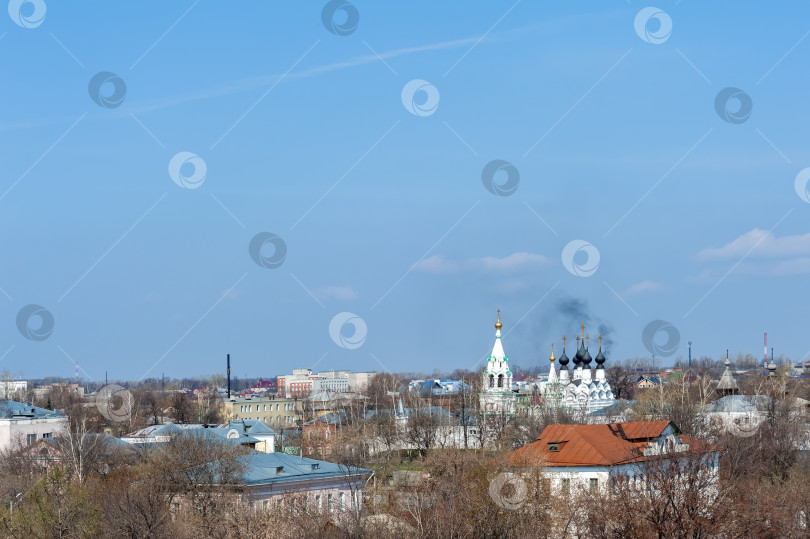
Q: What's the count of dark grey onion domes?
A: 5